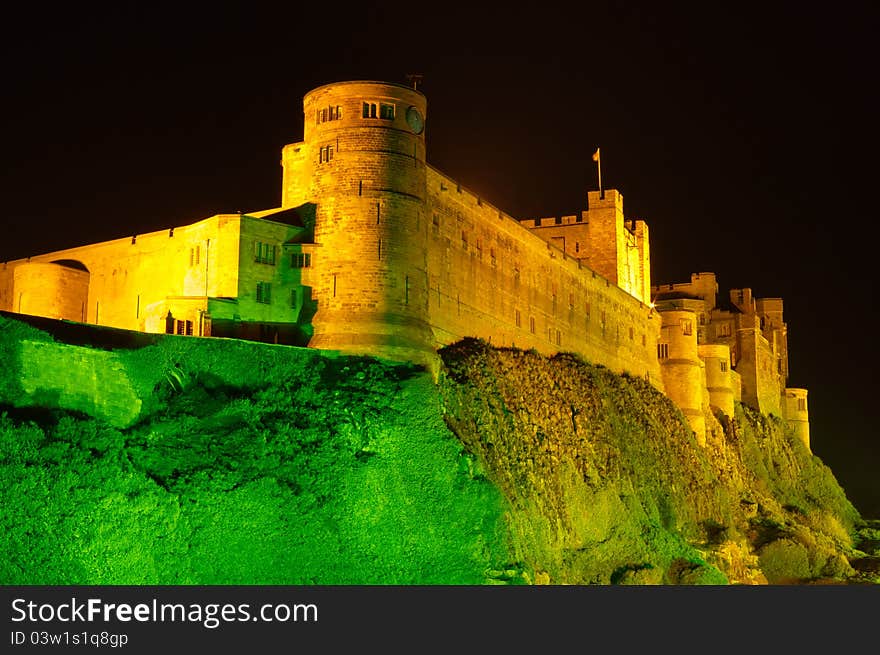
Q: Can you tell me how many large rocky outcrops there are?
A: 1